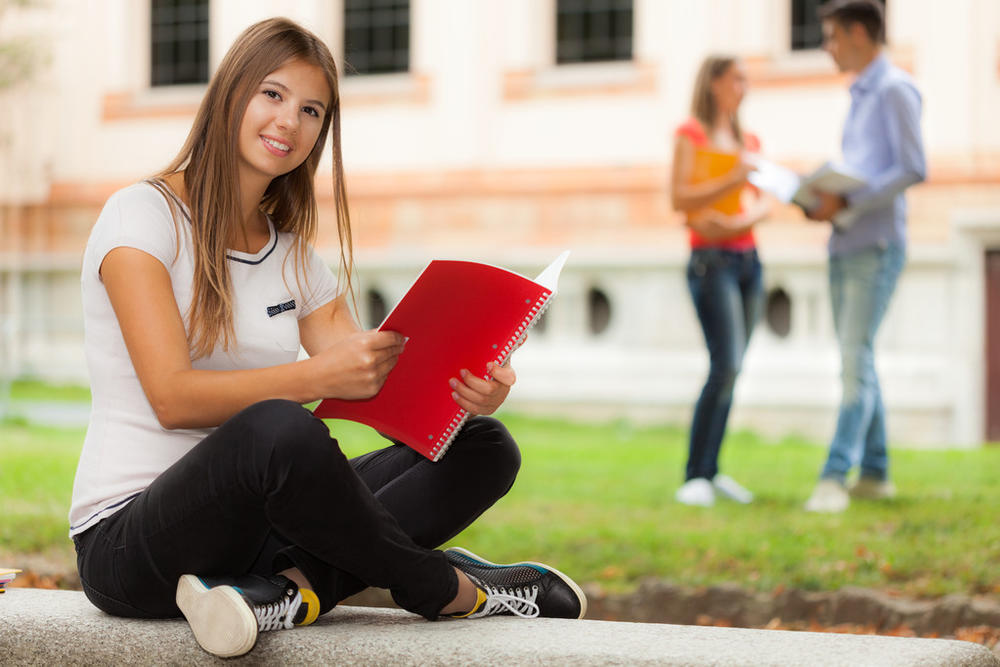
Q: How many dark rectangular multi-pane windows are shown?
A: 4